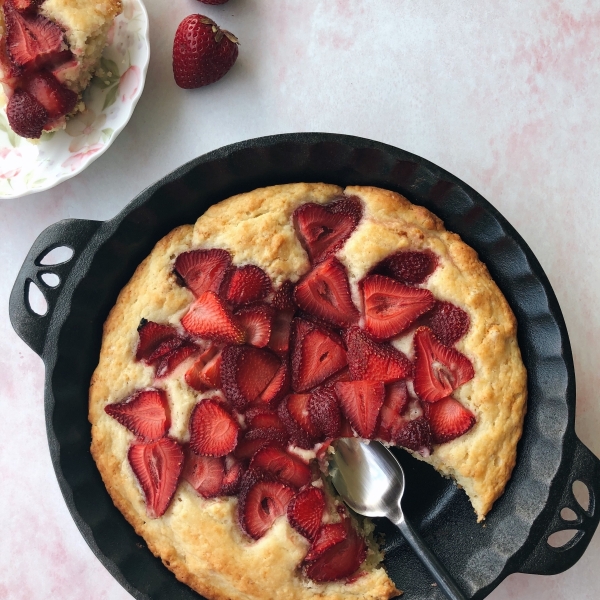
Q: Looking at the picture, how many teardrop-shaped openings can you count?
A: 6